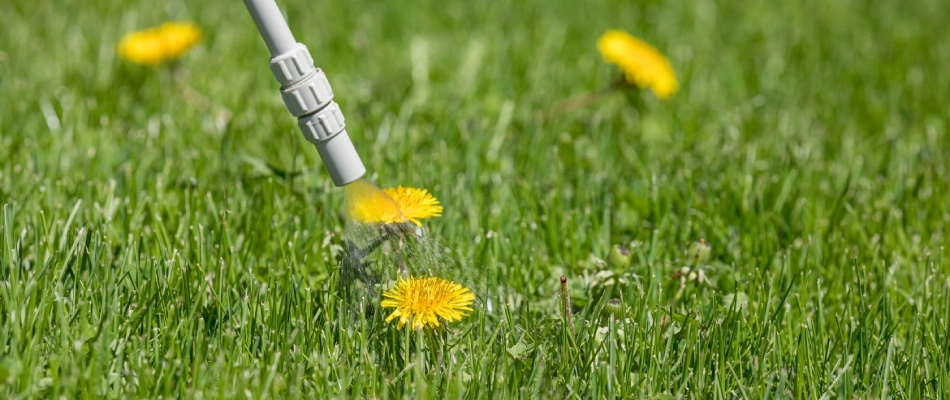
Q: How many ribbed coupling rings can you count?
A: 3